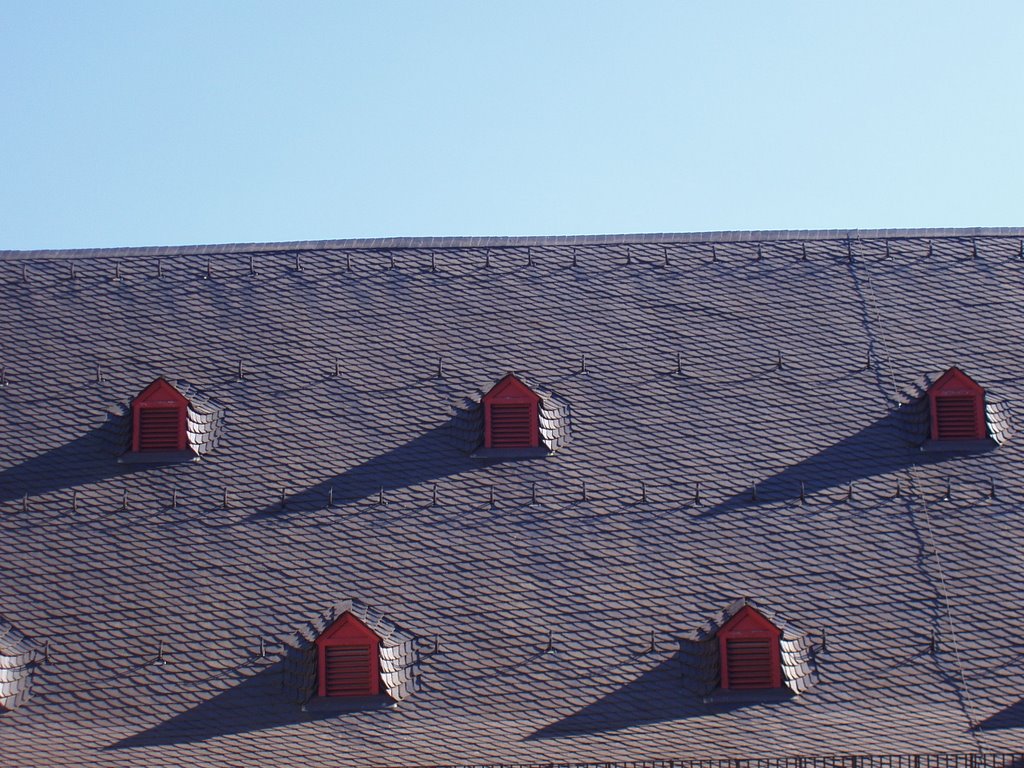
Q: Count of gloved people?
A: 0